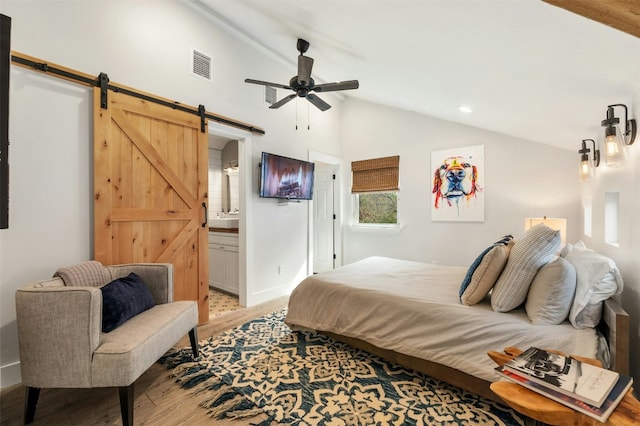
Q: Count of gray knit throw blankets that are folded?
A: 1